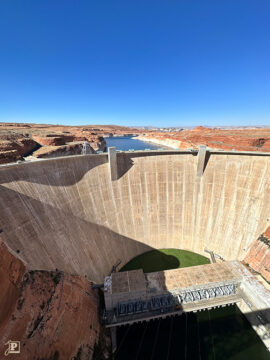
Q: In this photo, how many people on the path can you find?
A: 0